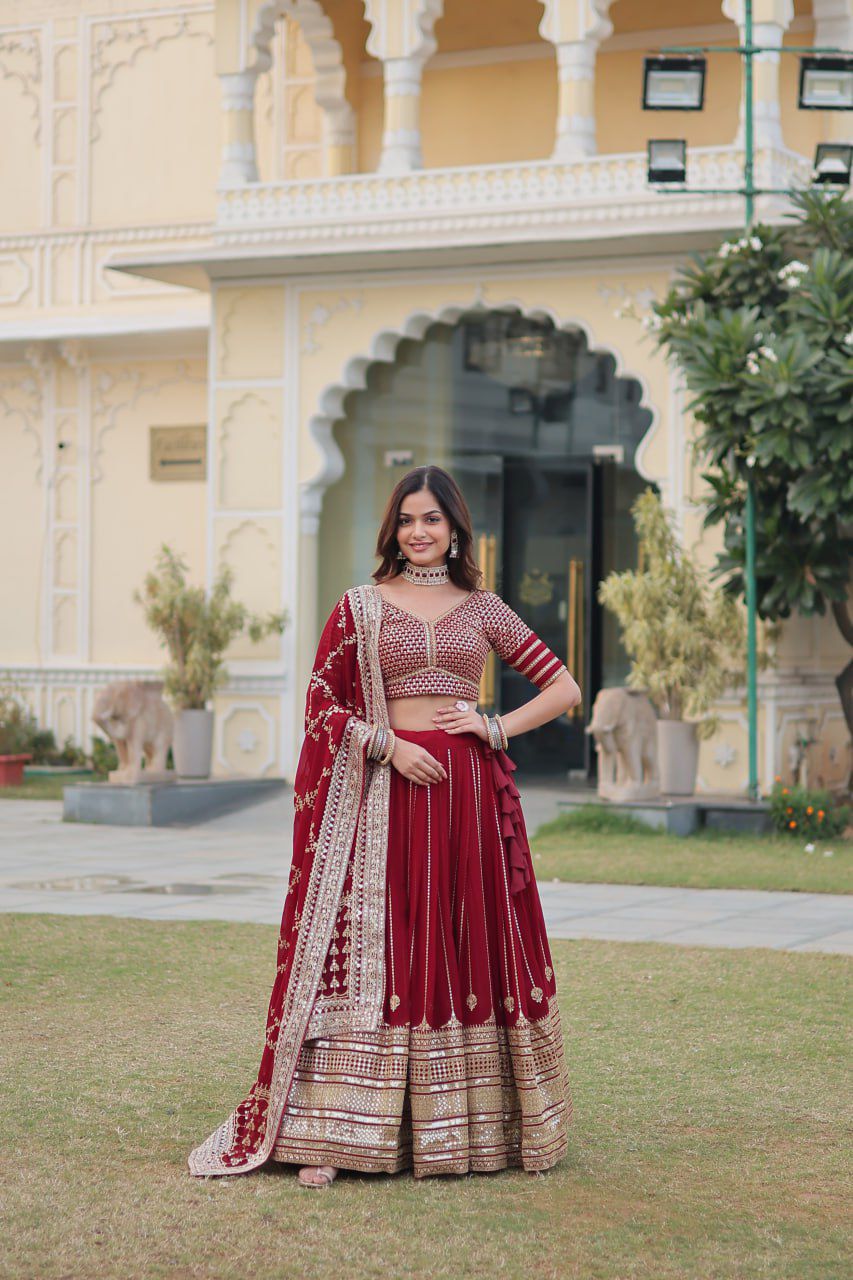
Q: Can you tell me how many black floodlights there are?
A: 4